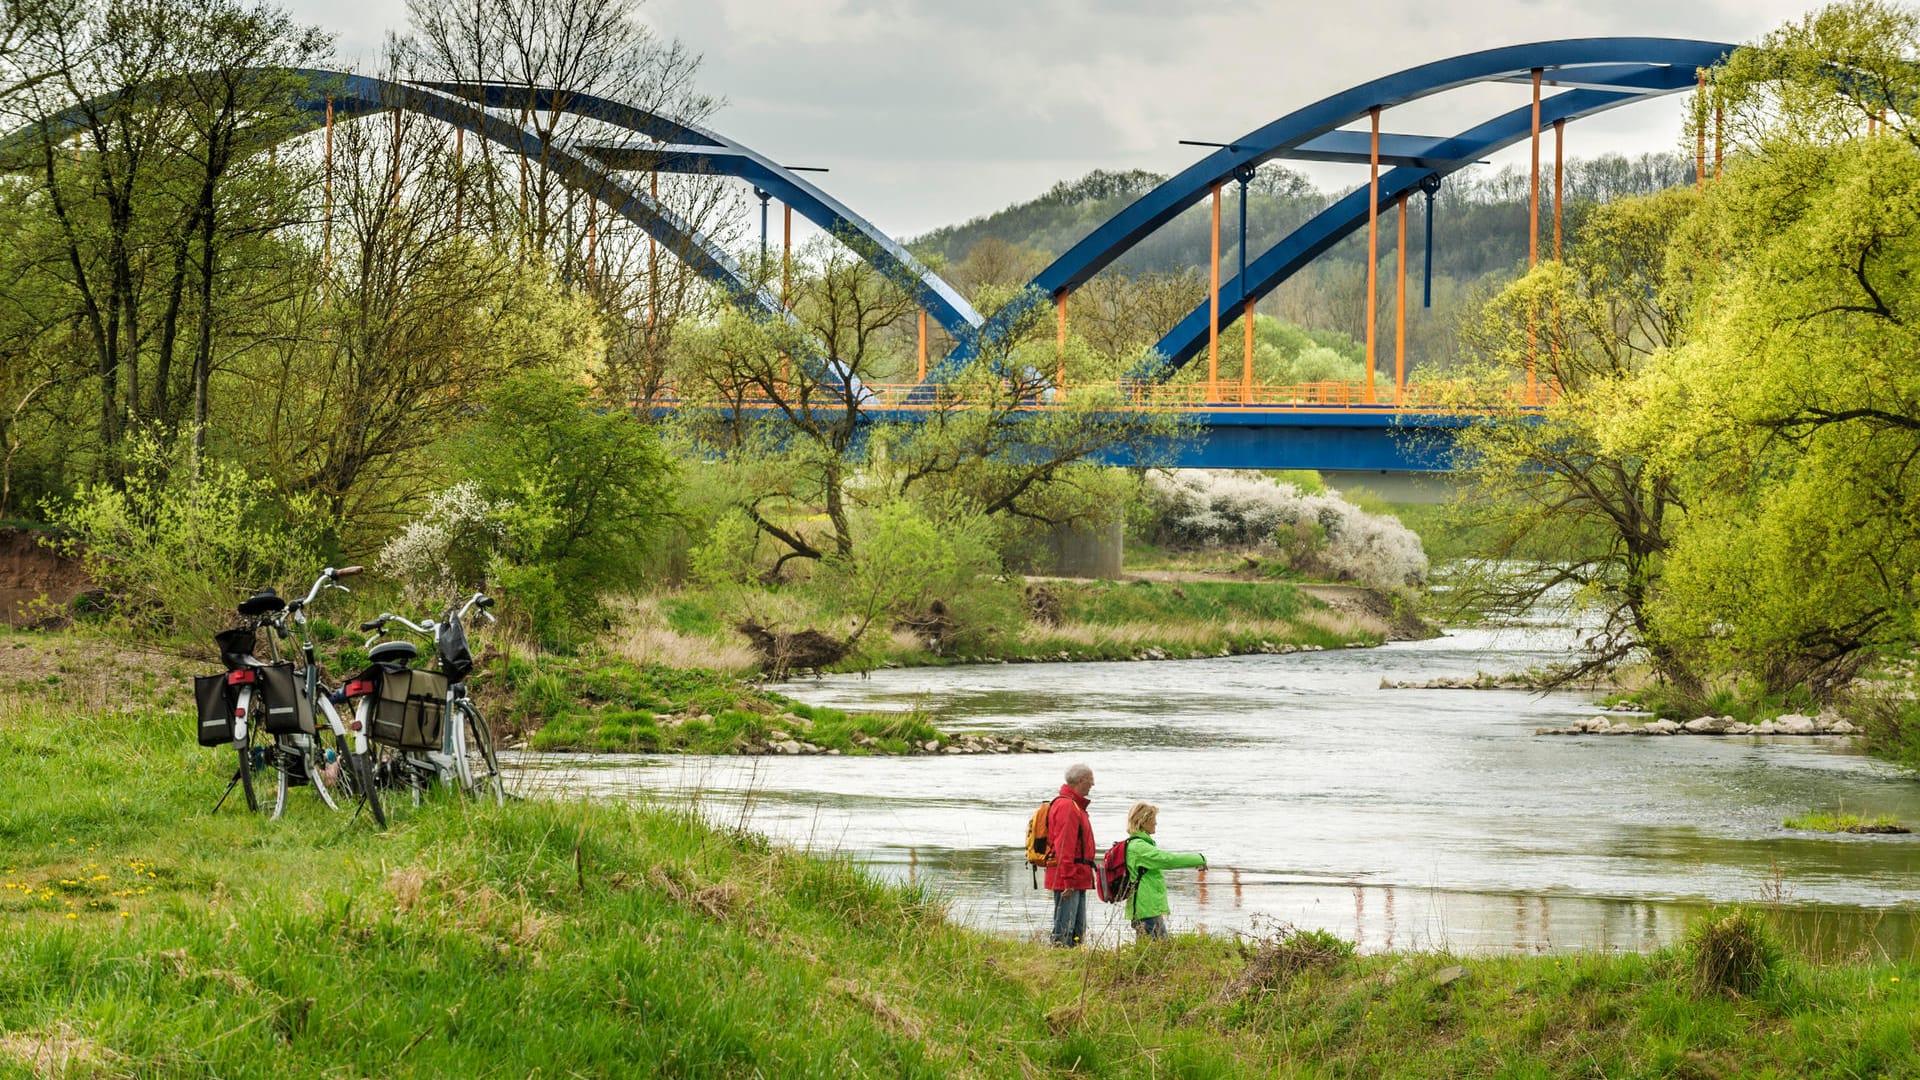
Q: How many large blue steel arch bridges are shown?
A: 1